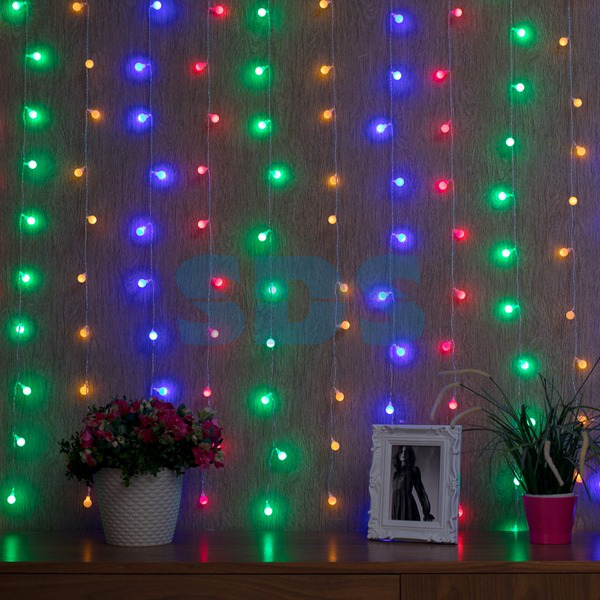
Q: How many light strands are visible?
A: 10